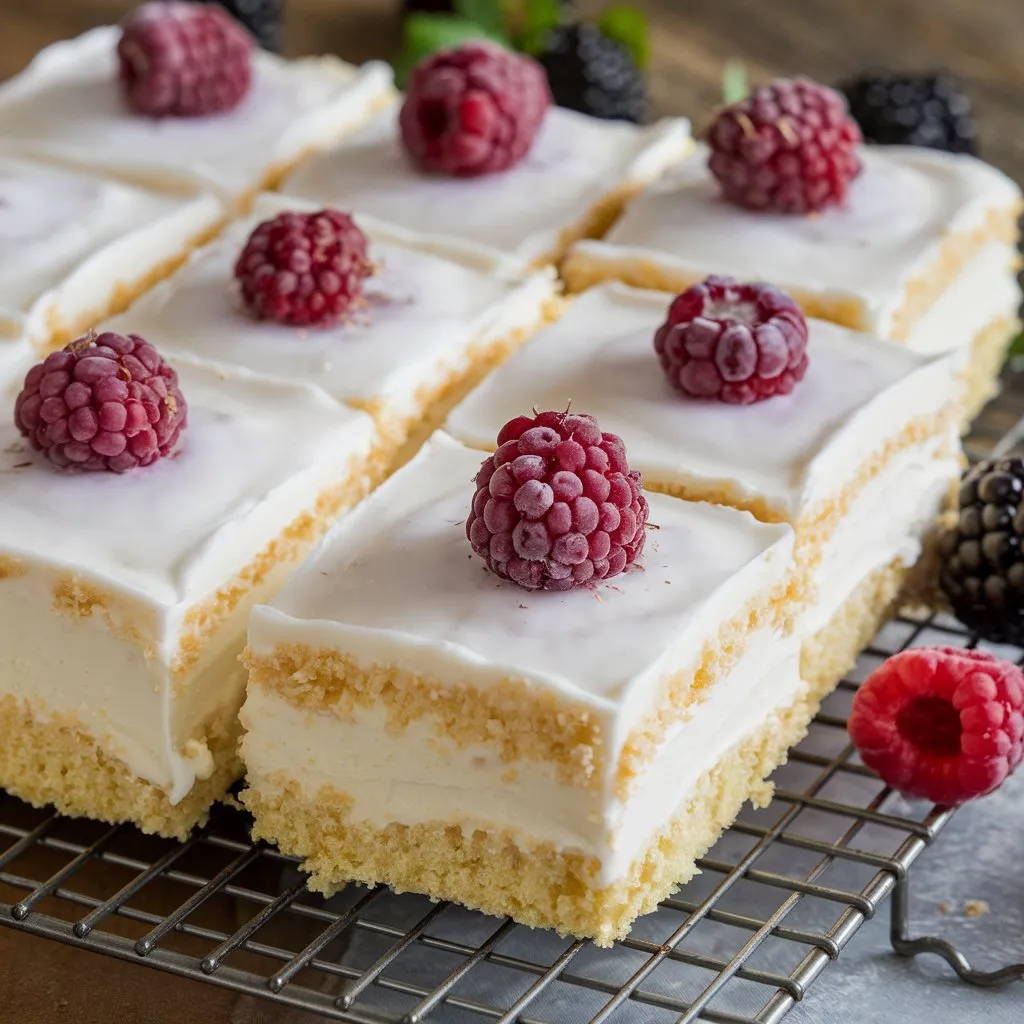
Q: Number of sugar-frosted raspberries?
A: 7